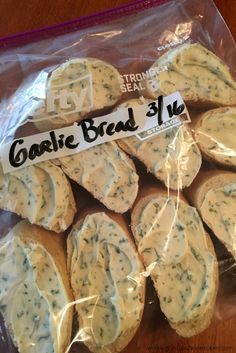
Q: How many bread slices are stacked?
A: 10